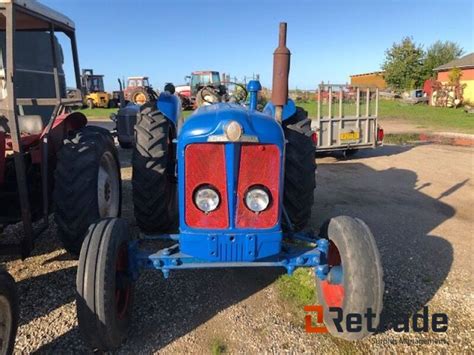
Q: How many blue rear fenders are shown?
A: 2